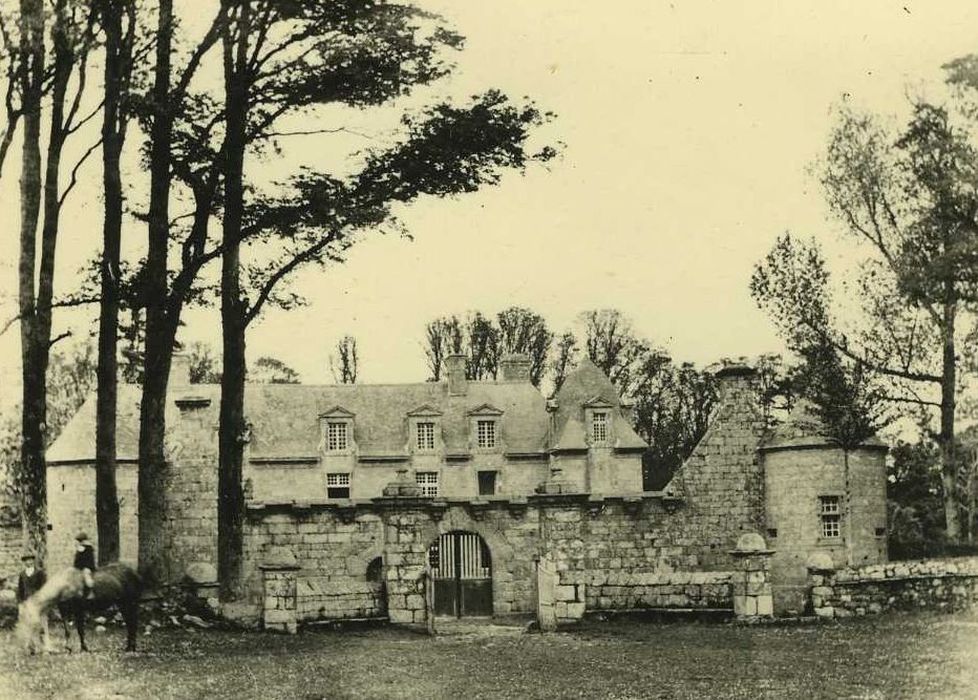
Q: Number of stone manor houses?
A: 1